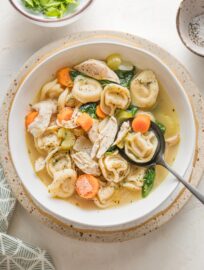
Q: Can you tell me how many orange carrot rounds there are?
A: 7